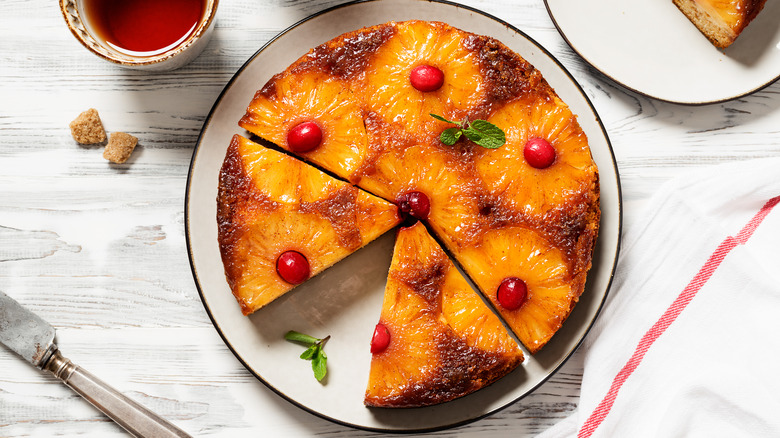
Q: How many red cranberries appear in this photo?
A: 7